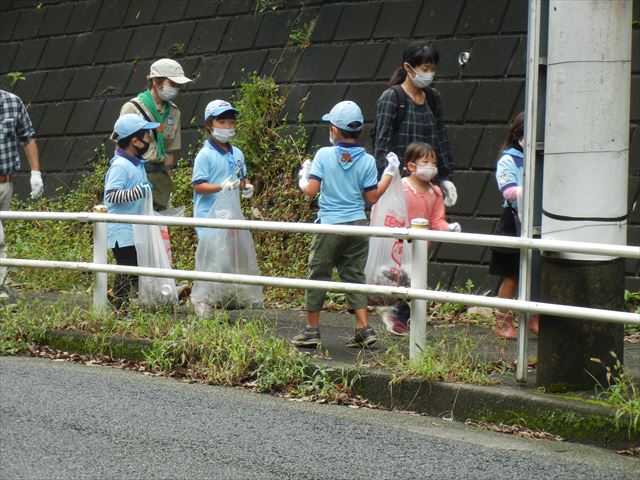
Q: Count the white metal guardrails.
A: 2